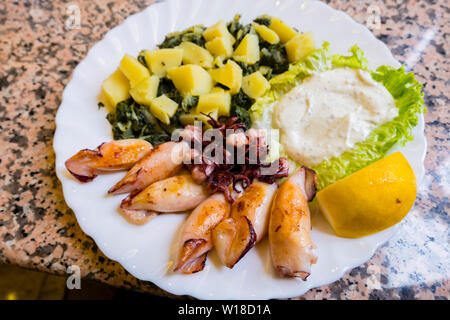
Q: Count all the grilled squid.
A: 6